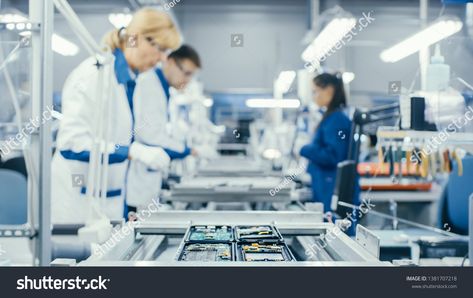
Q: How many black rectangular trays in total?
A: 4